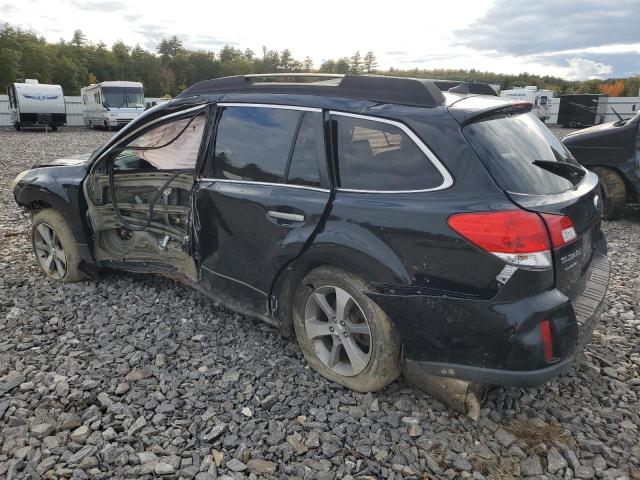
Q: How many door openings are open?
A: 1